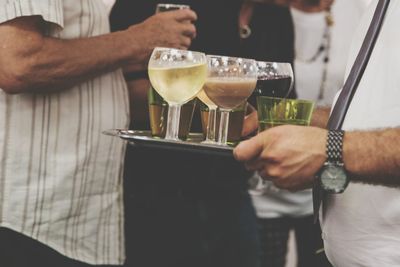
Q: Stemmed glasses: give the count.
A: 4